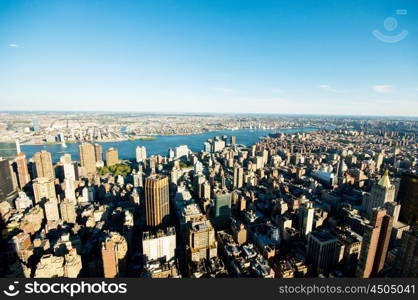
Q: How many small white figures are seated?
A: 0